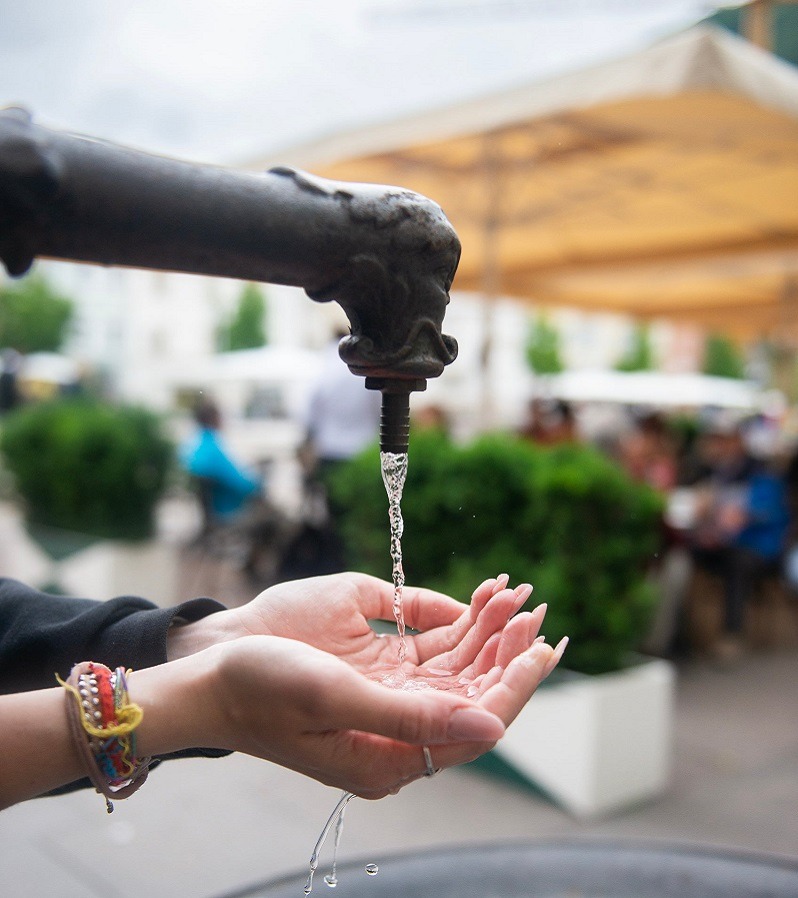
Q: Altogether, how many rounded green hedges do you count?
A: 2